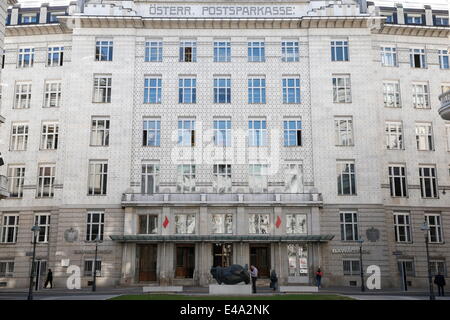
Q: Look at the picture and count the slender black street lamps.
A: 4